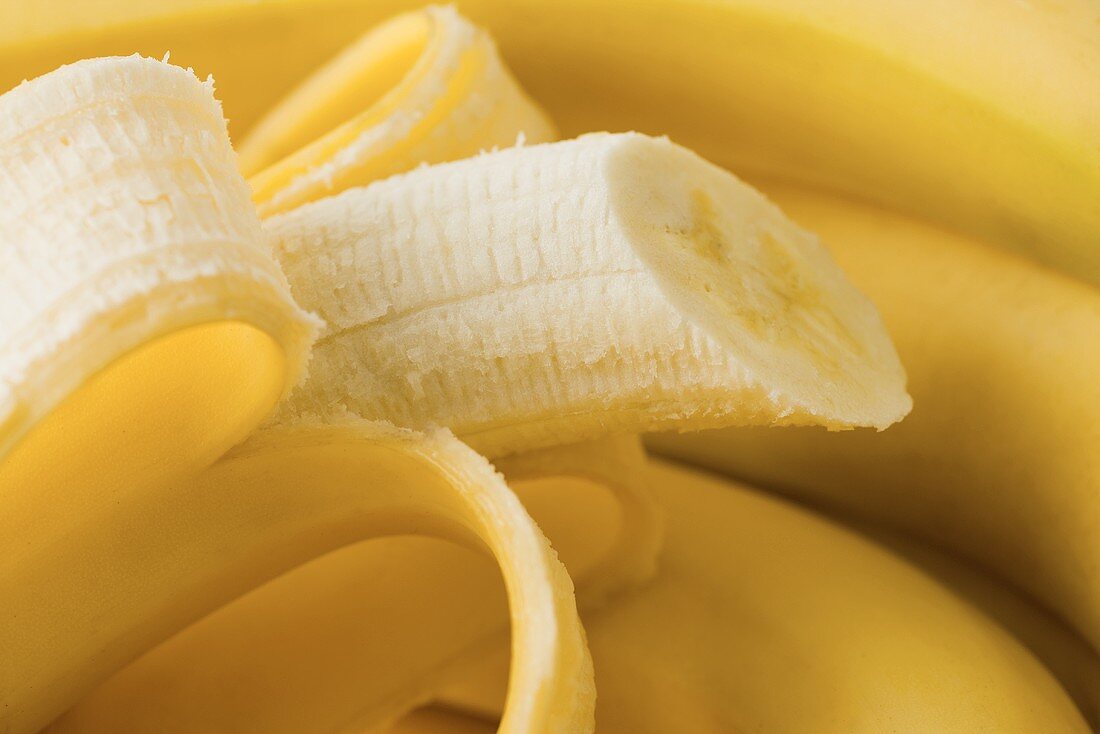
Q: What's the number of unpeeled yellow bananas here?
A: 3